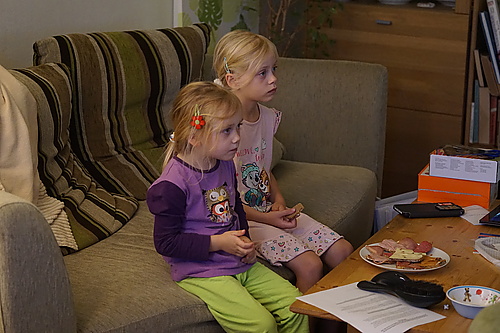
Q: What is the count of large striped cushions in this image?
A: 2